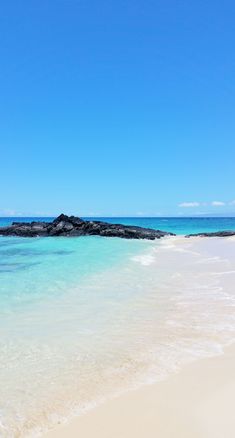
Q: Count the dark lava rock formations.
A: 2